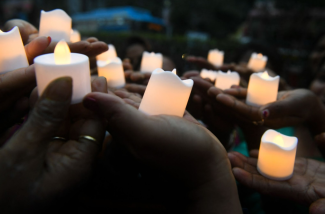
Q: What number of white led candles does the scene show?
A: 14